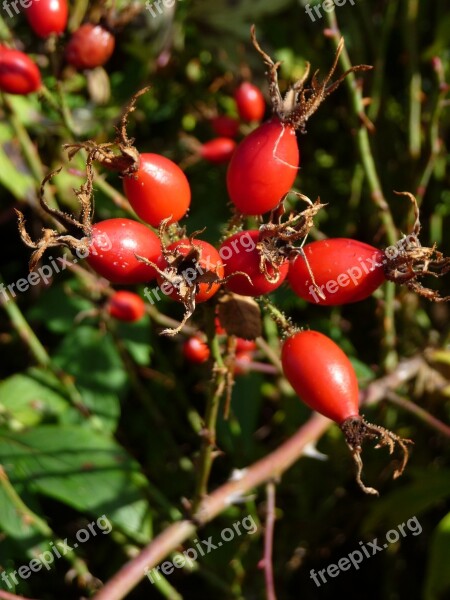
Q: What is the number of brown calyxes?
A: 7